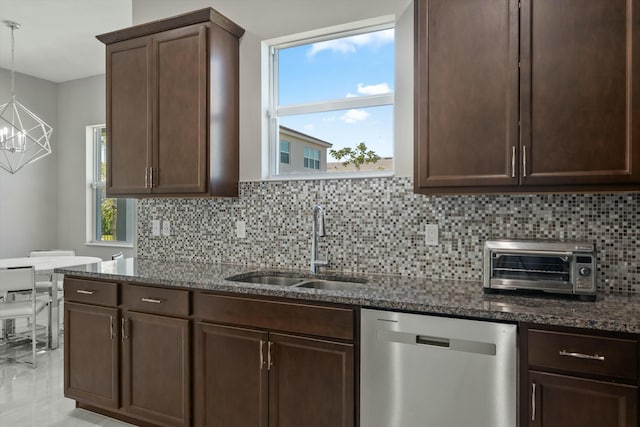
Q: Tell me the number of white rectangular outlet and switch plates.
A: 4